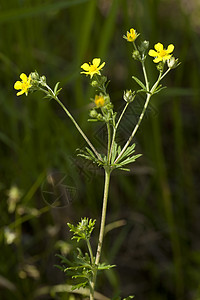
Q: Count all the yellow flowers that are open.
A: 3